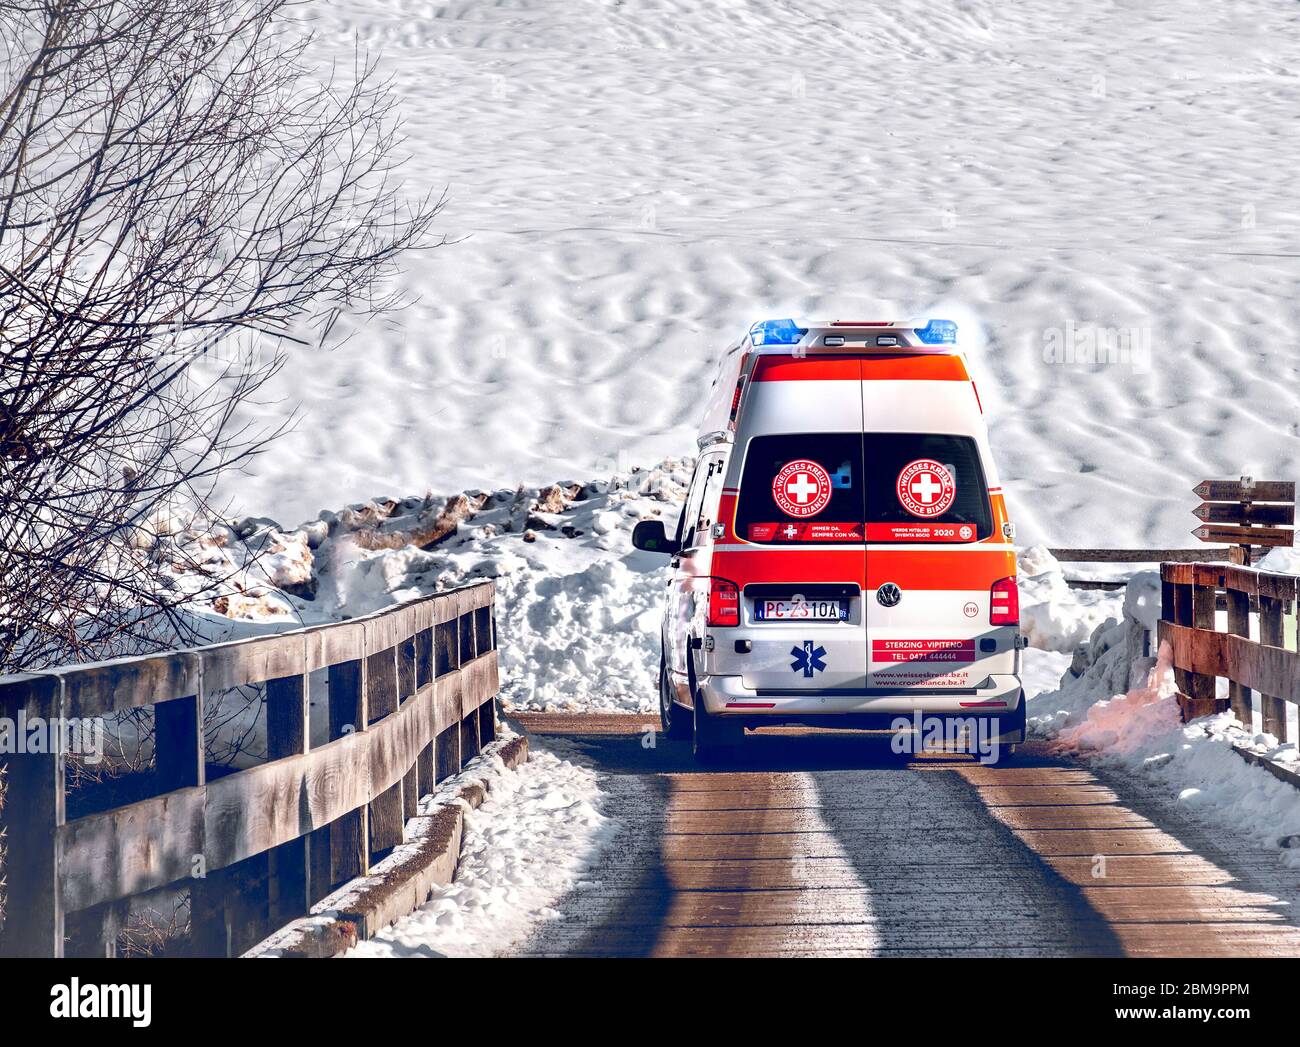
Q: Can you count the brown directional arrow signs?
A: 3